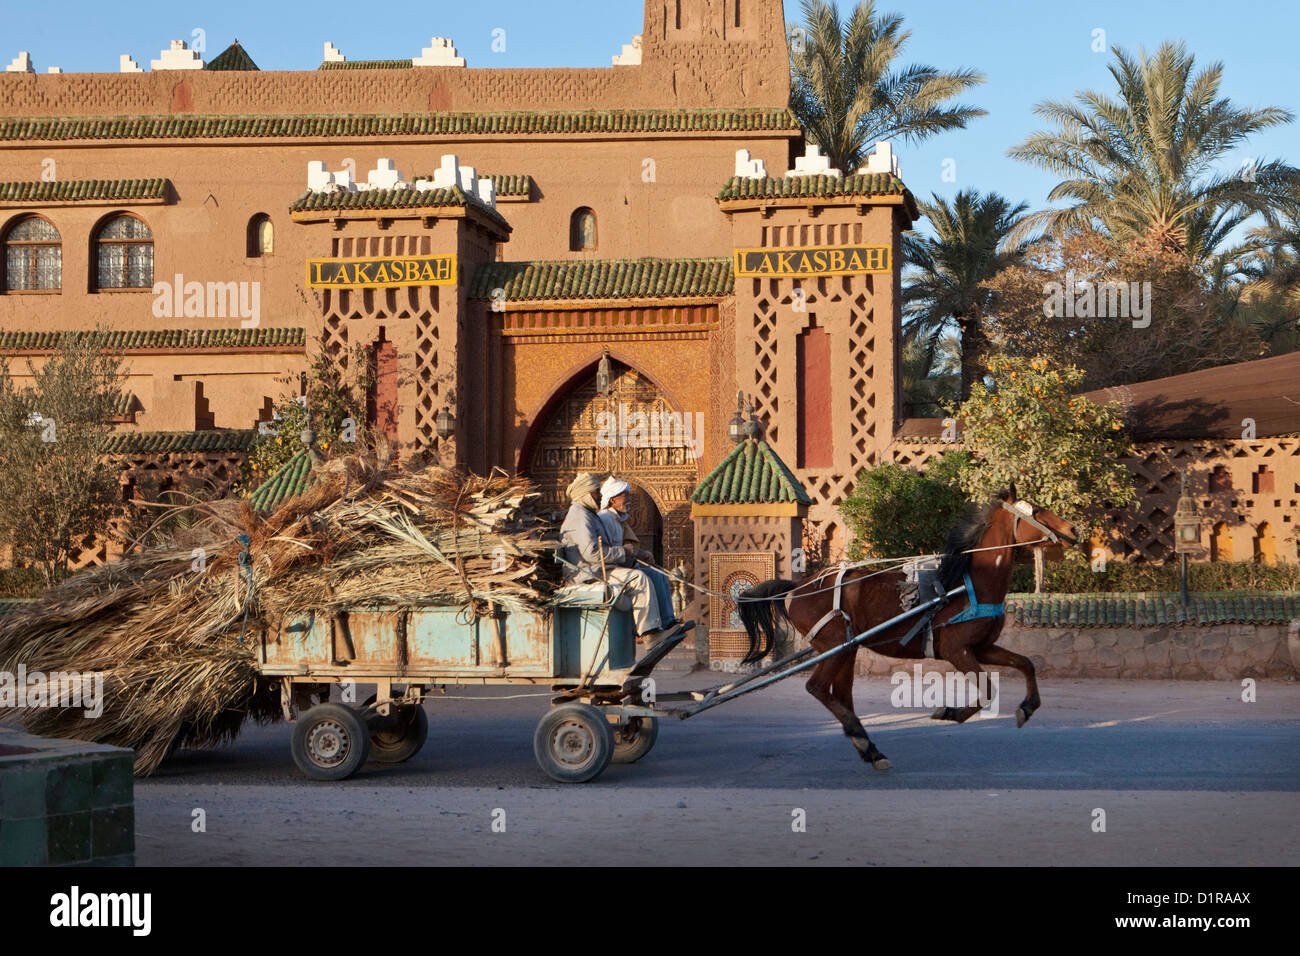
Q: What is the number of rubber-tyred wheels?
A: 4